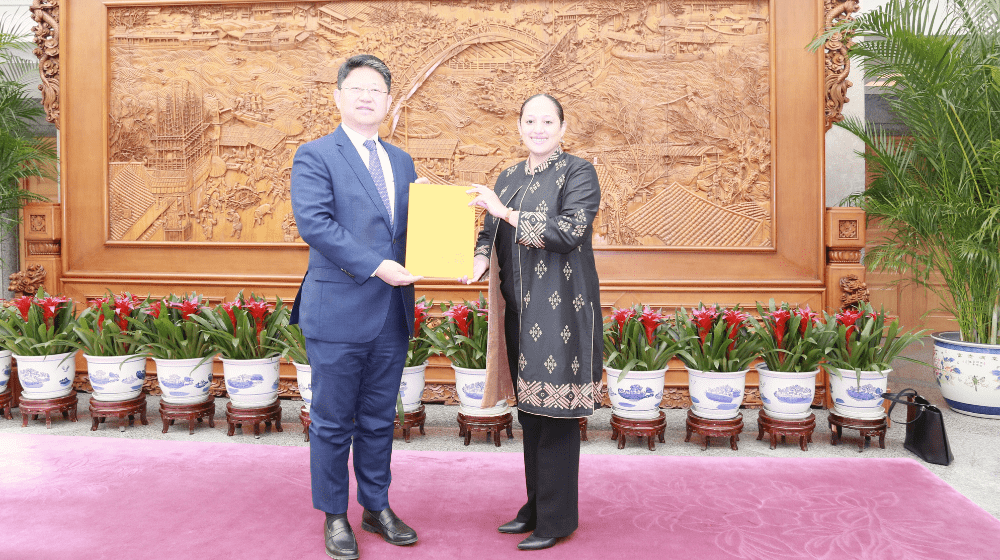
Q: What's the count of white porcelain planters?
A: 13